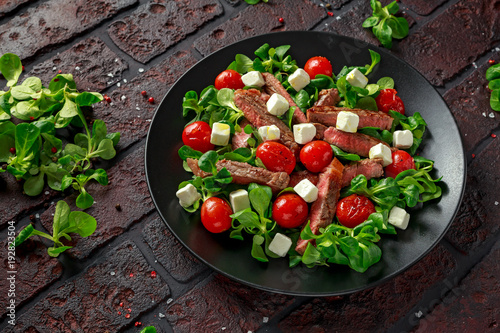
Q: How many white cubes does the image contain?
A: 15